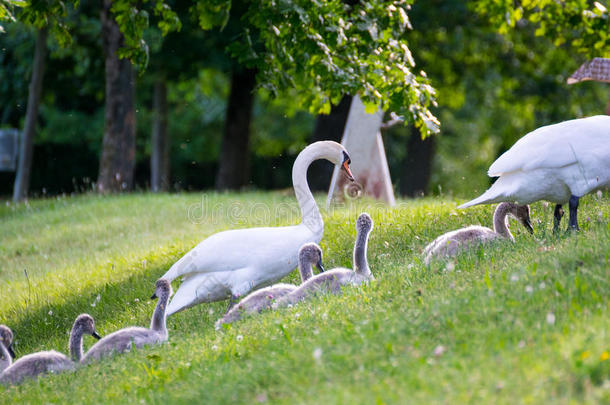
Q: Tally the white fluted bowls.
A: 0